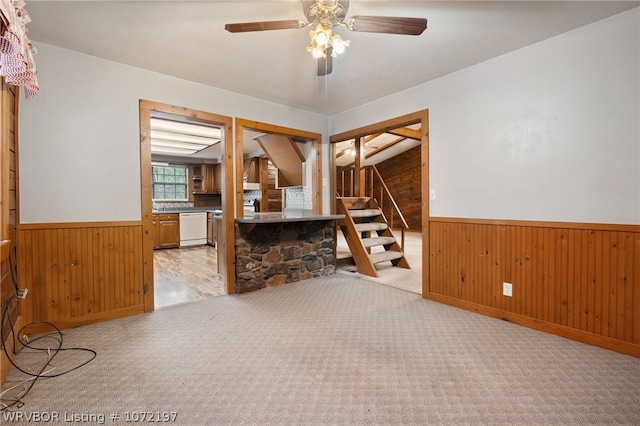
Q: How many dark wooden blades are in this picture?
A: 3